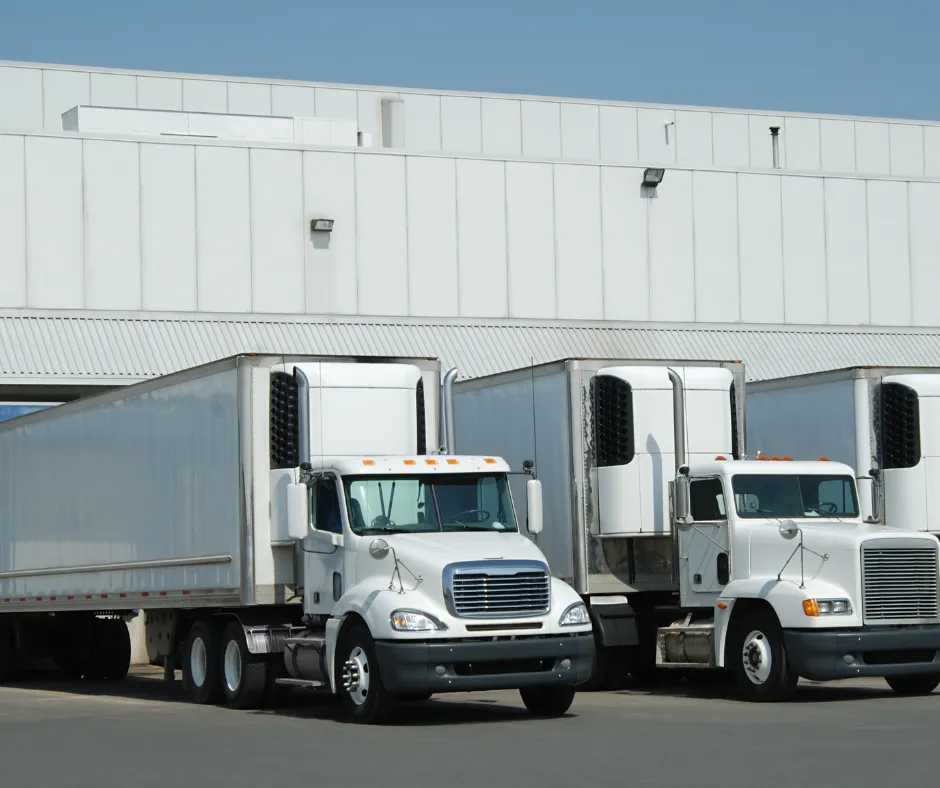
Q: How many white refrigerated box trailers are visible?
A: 3